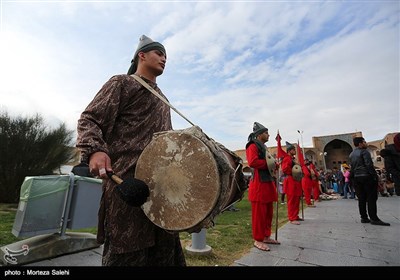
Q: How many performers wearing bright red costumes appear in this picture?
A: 4